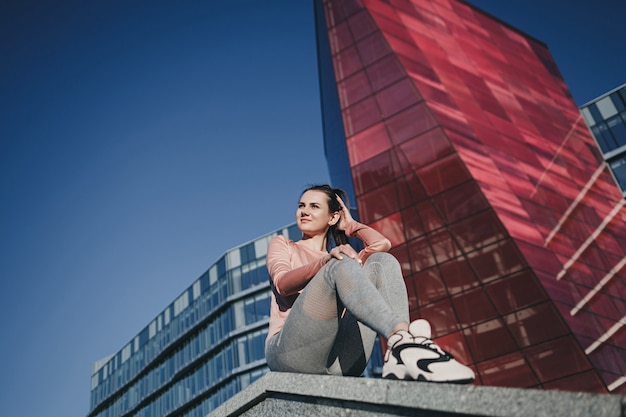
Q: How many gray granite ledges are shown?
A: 1